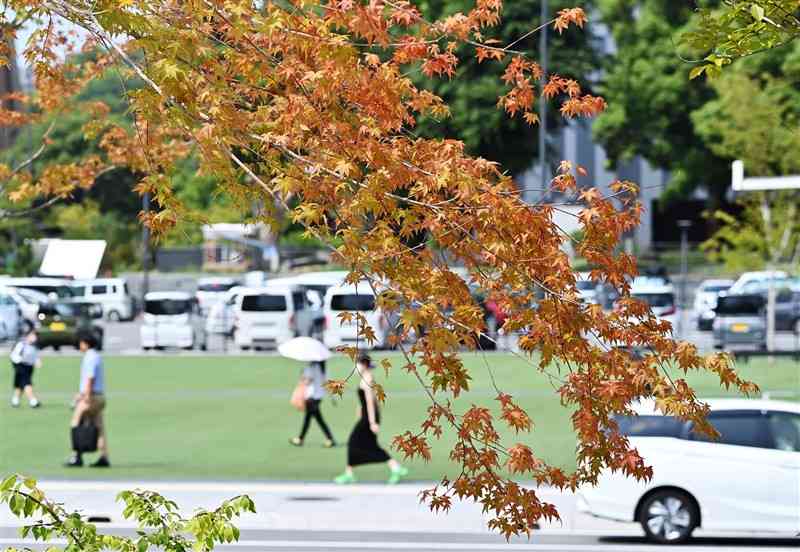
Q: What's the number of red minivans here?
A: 0